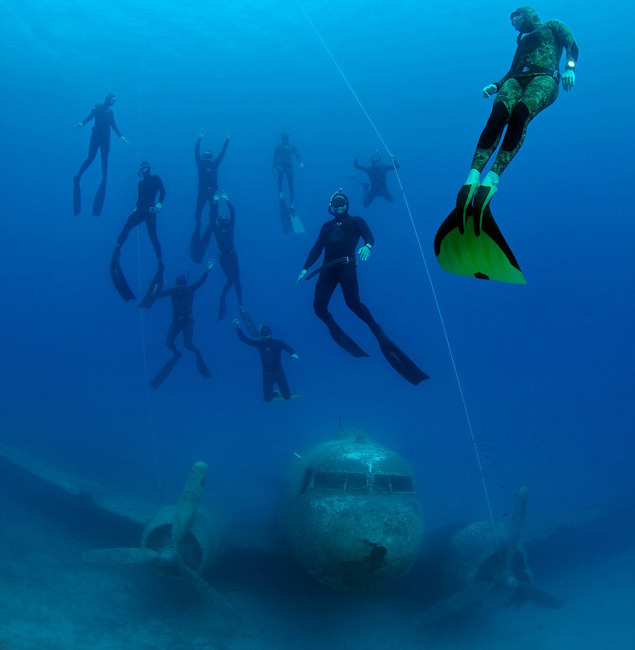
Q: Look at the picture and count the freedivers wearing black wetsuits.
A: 9